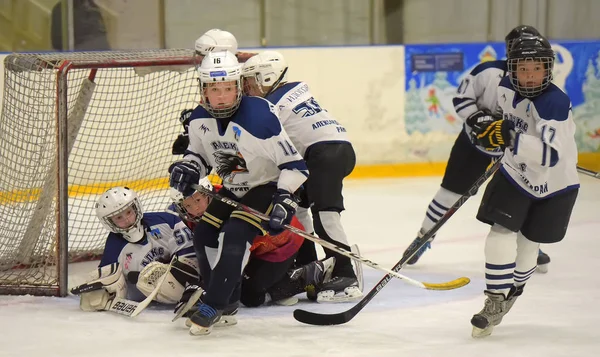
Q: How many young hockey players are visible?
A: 7